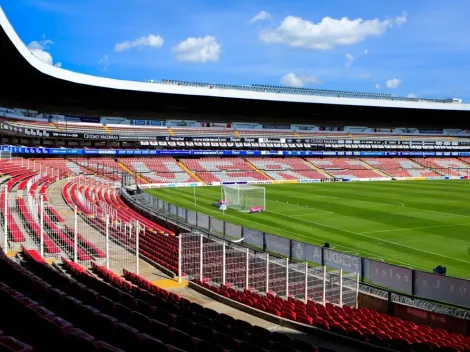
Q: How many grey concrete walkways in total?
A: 1